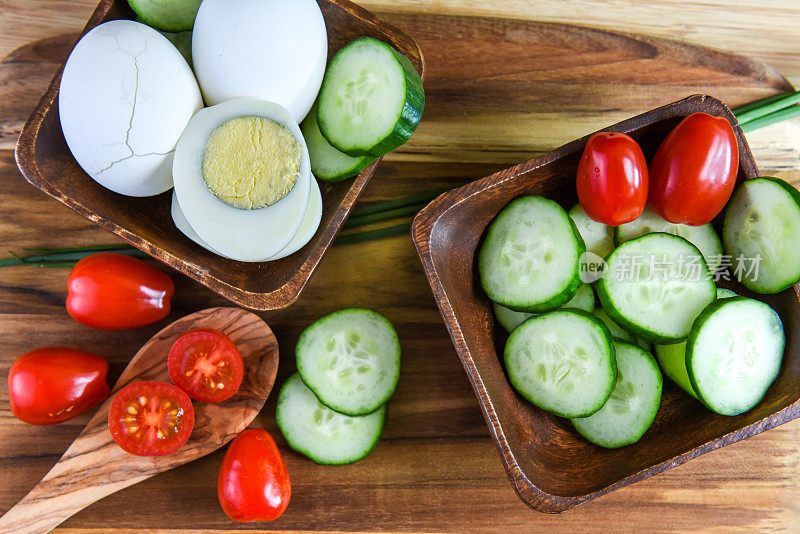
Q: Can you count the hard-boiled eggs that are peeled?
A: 1